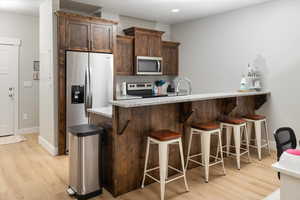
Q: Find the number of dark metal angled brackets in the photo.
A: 4